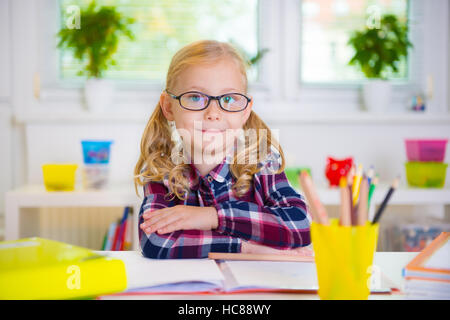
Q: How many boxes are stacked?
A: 4